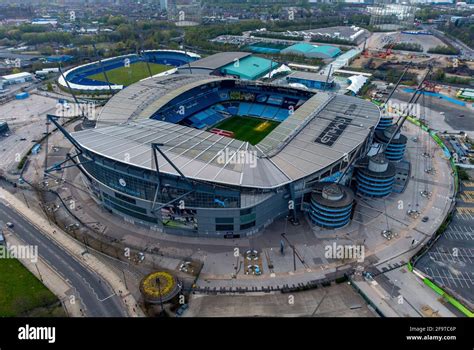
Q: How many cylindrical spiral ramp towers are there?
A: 4